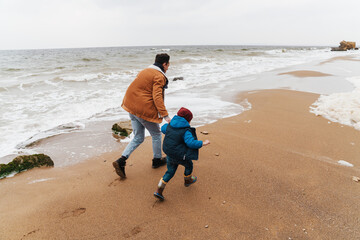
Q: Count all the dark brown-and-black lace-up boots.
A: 2